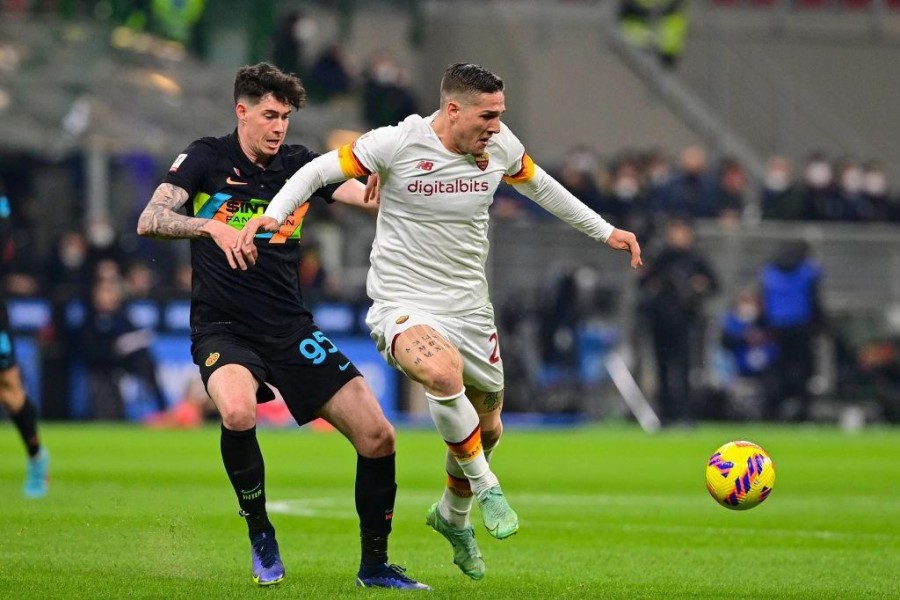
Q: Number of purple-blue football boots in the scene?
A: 2